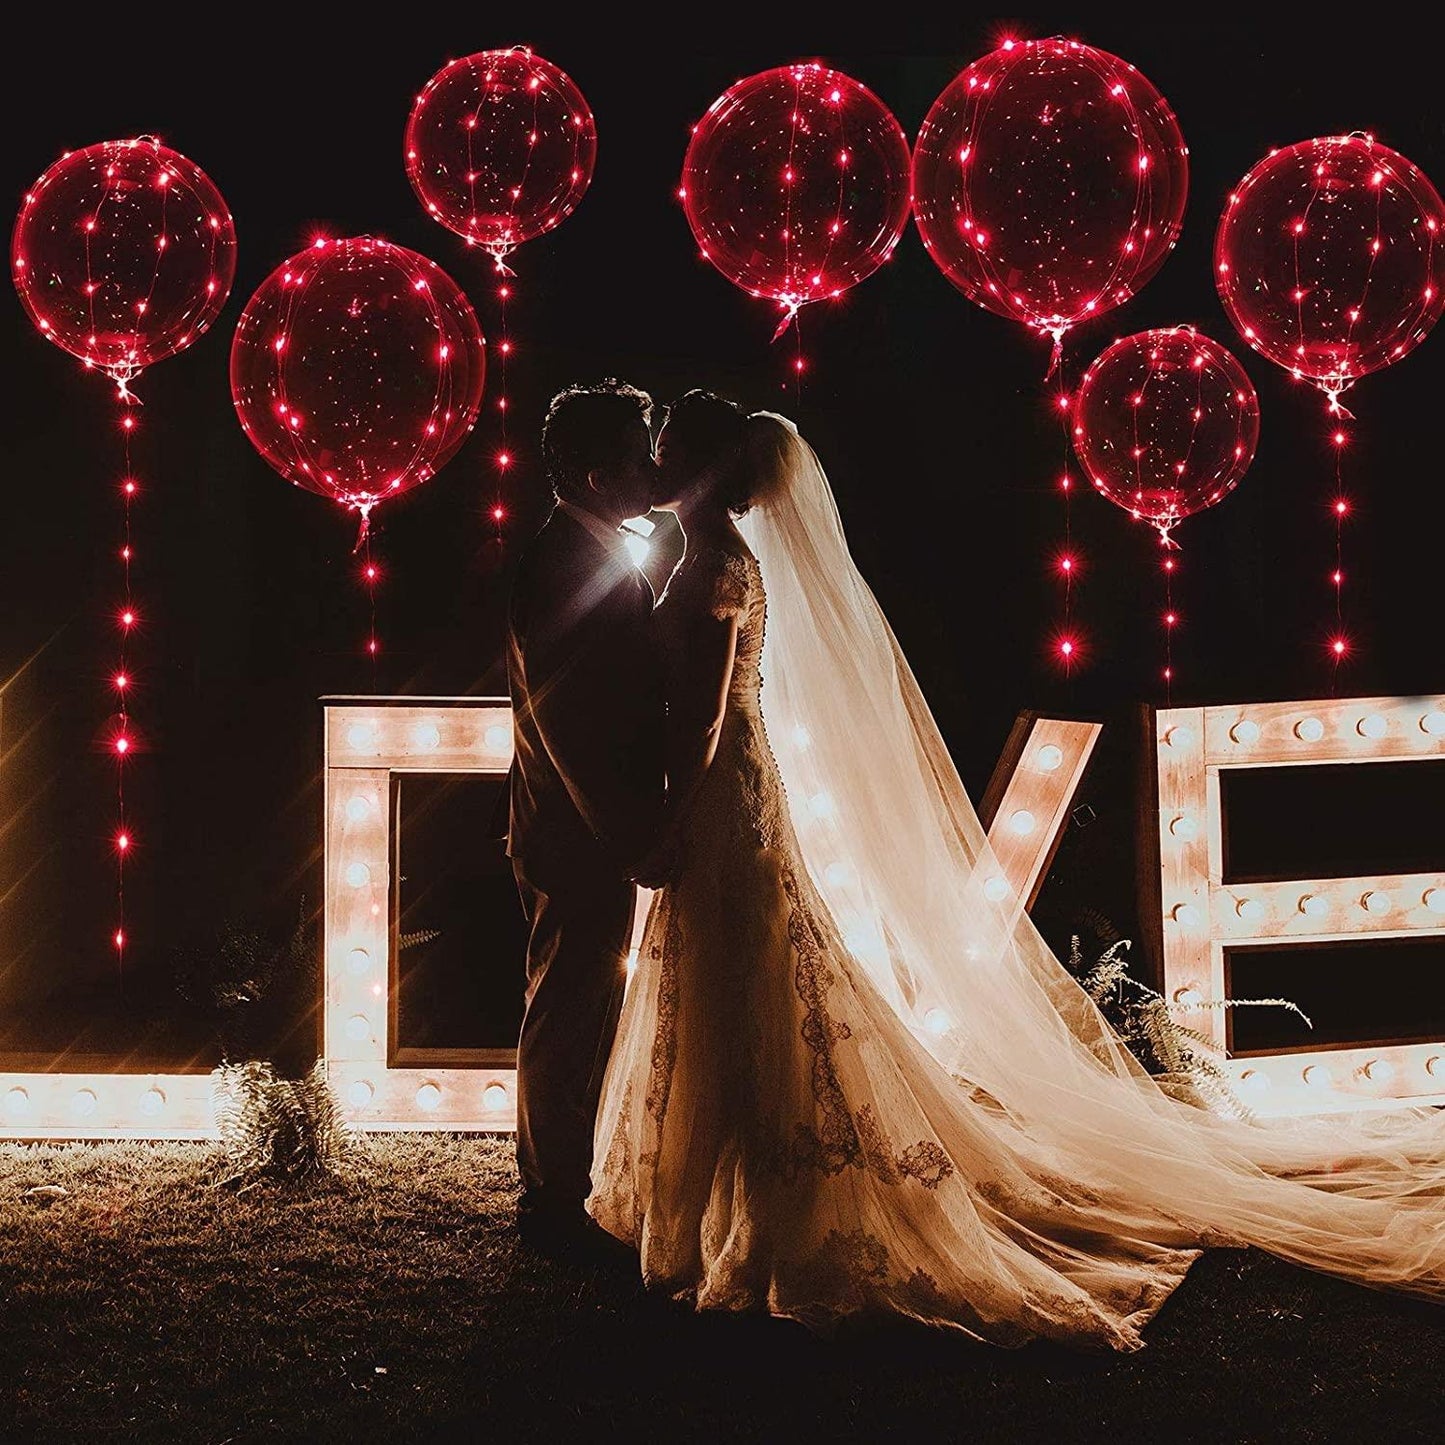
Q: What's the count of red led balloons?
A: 7